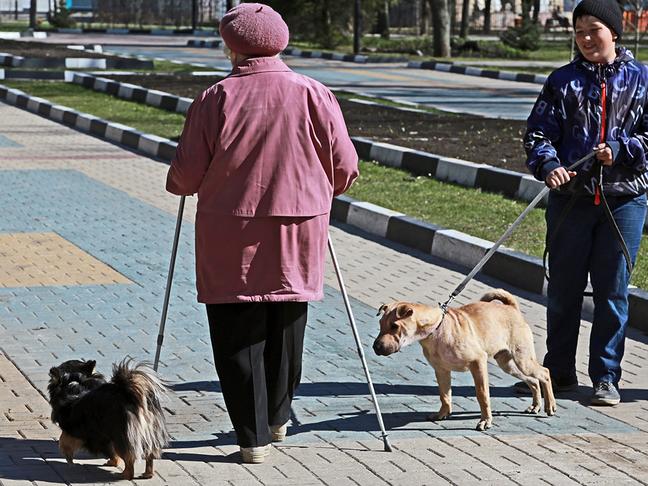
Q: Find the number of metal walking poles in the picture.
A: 2